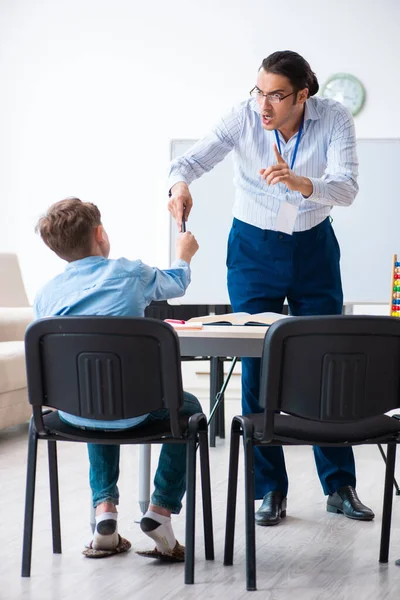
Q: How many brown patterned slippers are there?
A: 2